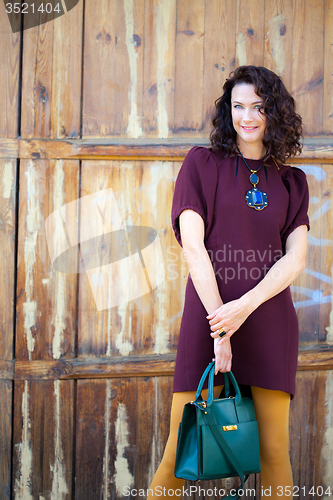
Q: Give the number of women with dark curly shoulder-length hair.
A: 1